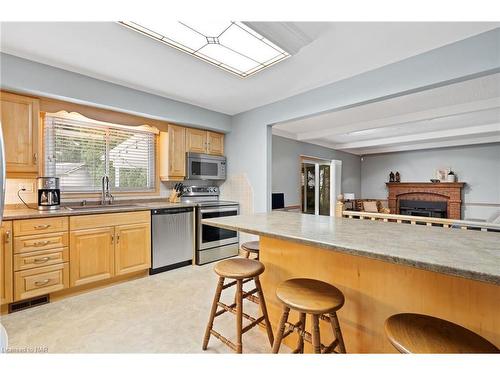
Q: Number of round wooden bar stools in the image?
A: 4